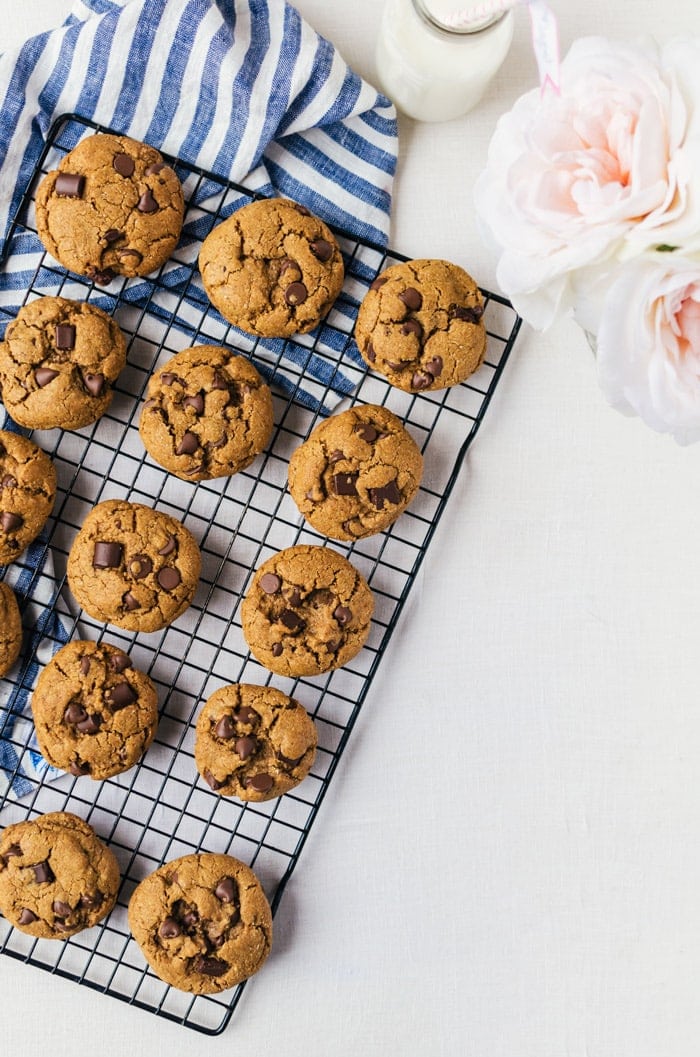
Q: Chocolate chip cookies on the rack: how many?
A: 14